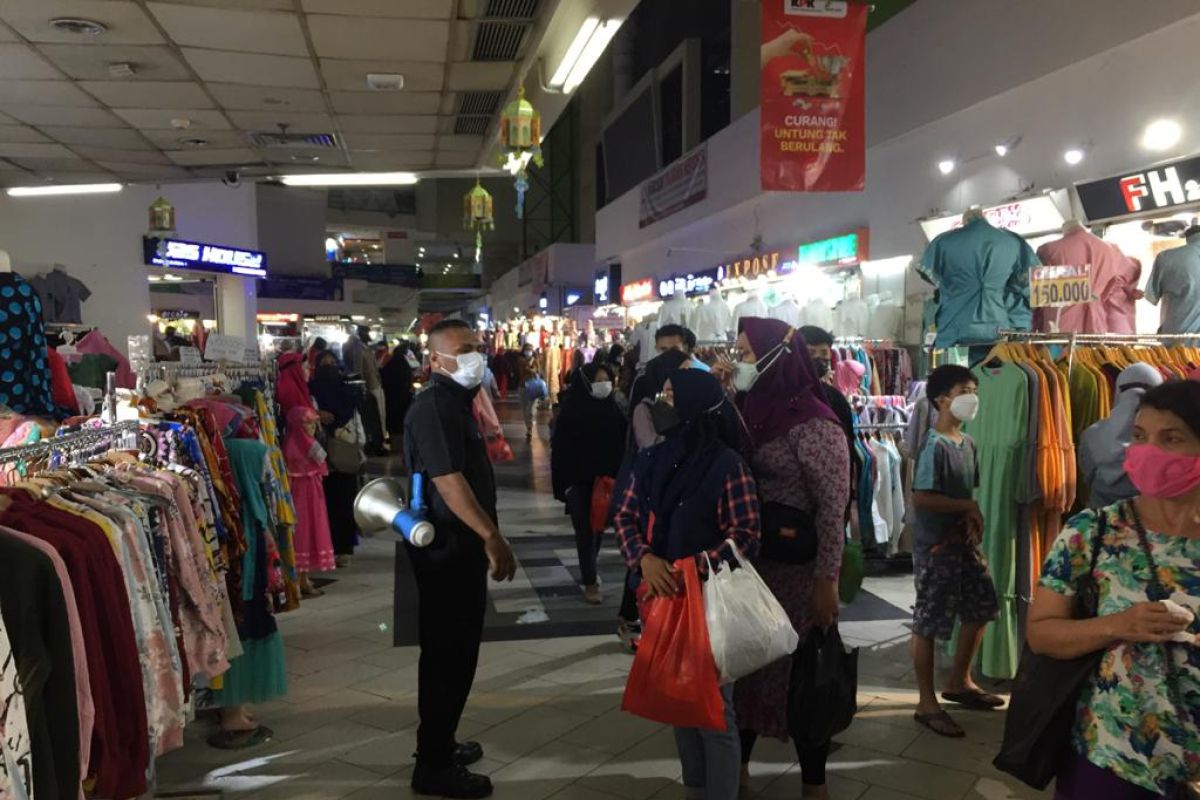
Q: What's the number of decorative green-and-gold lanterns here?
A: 3